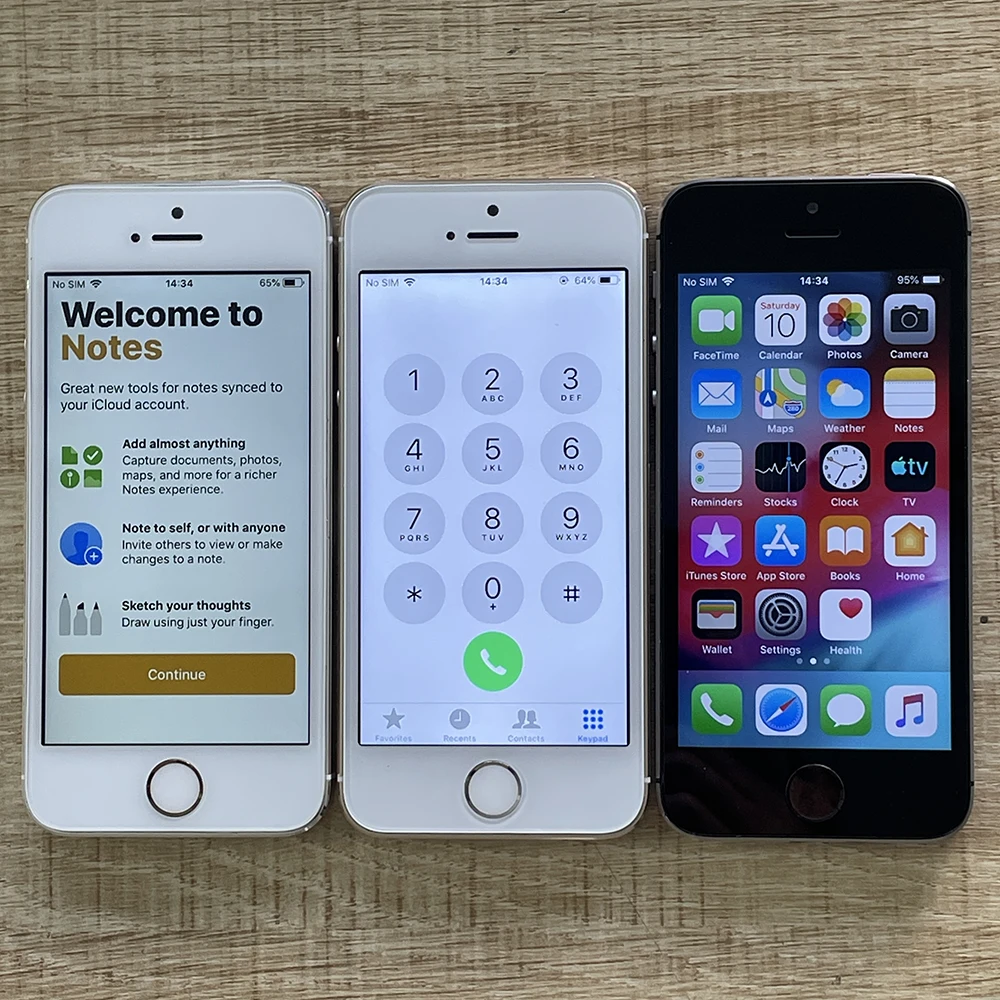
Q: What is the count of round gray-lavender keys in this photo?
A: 12